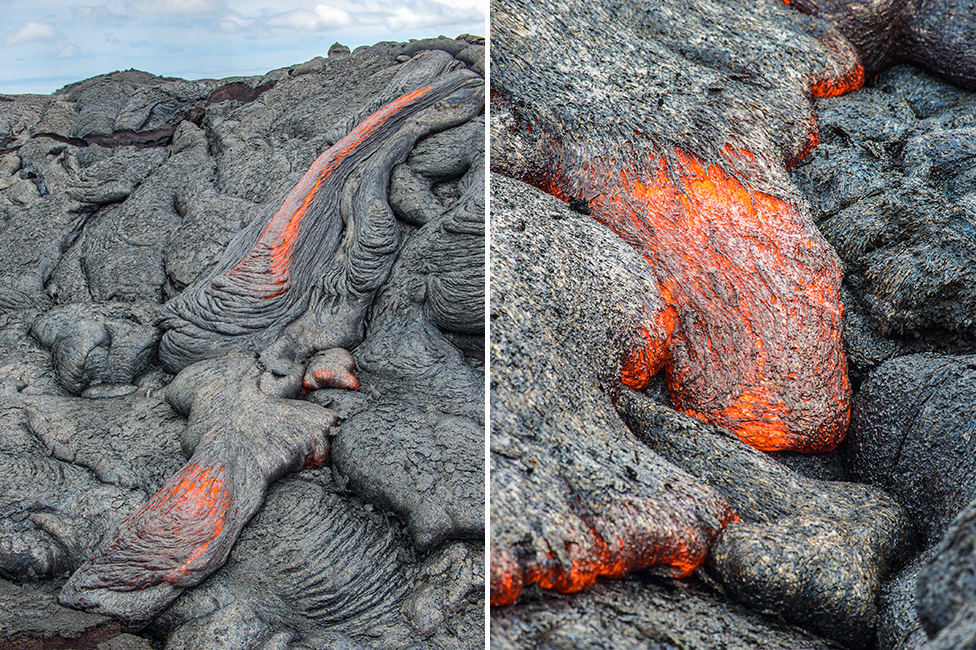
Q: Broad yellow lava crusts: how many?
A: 0